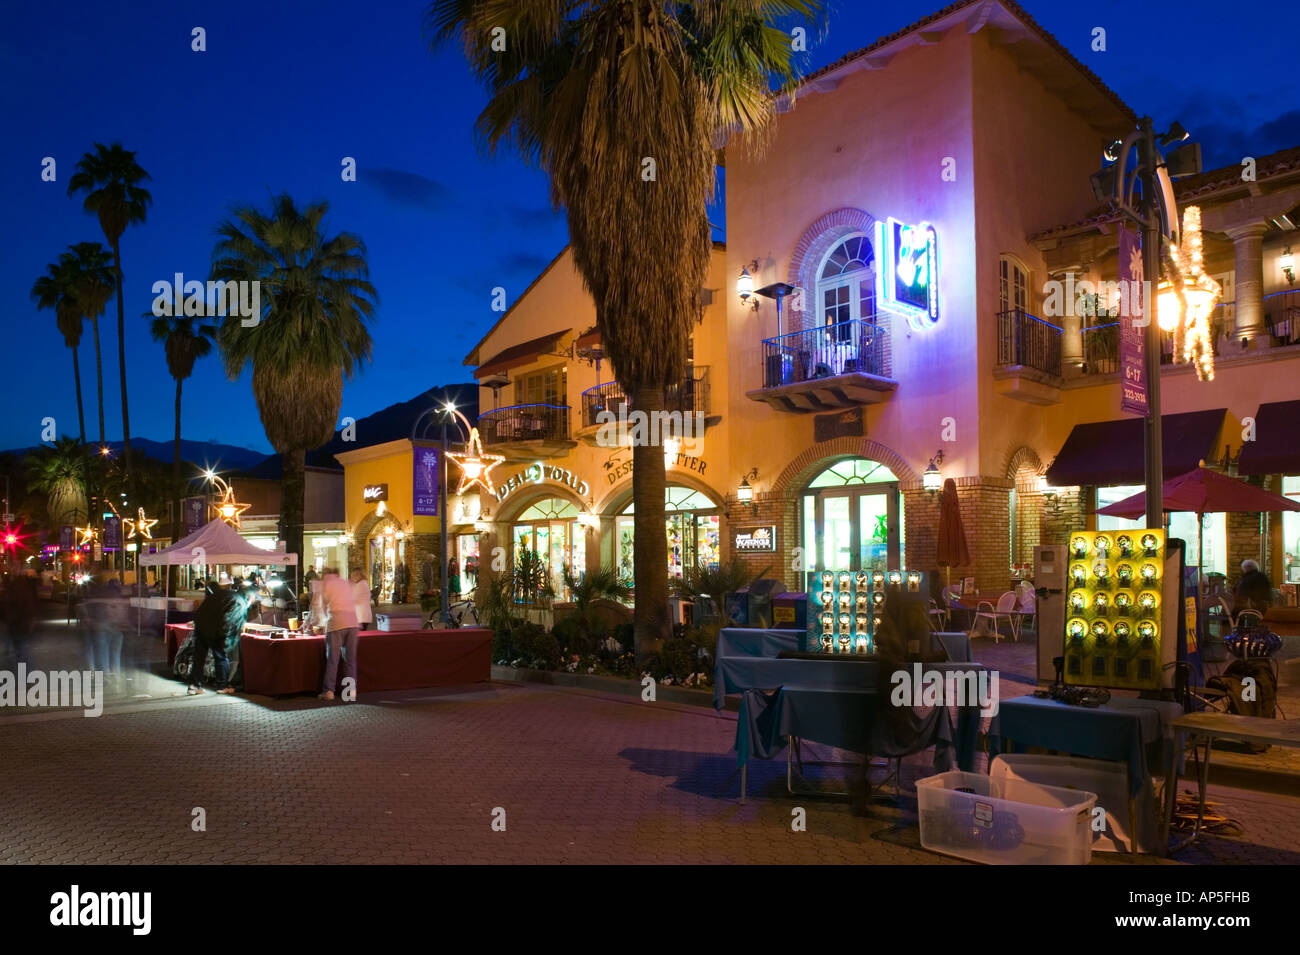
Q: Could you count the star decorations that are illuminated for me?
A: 5